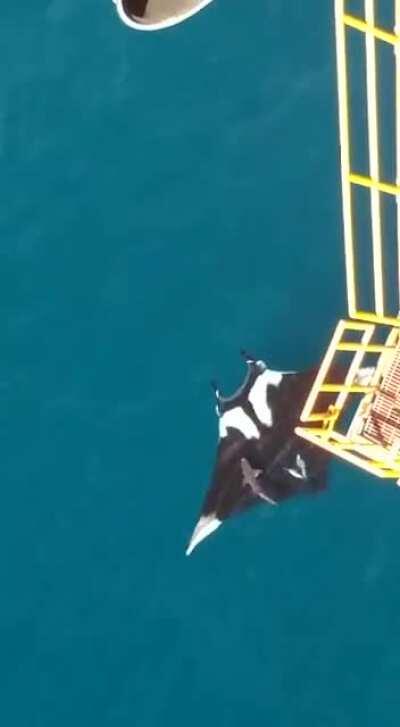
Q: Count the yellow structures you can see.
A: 2